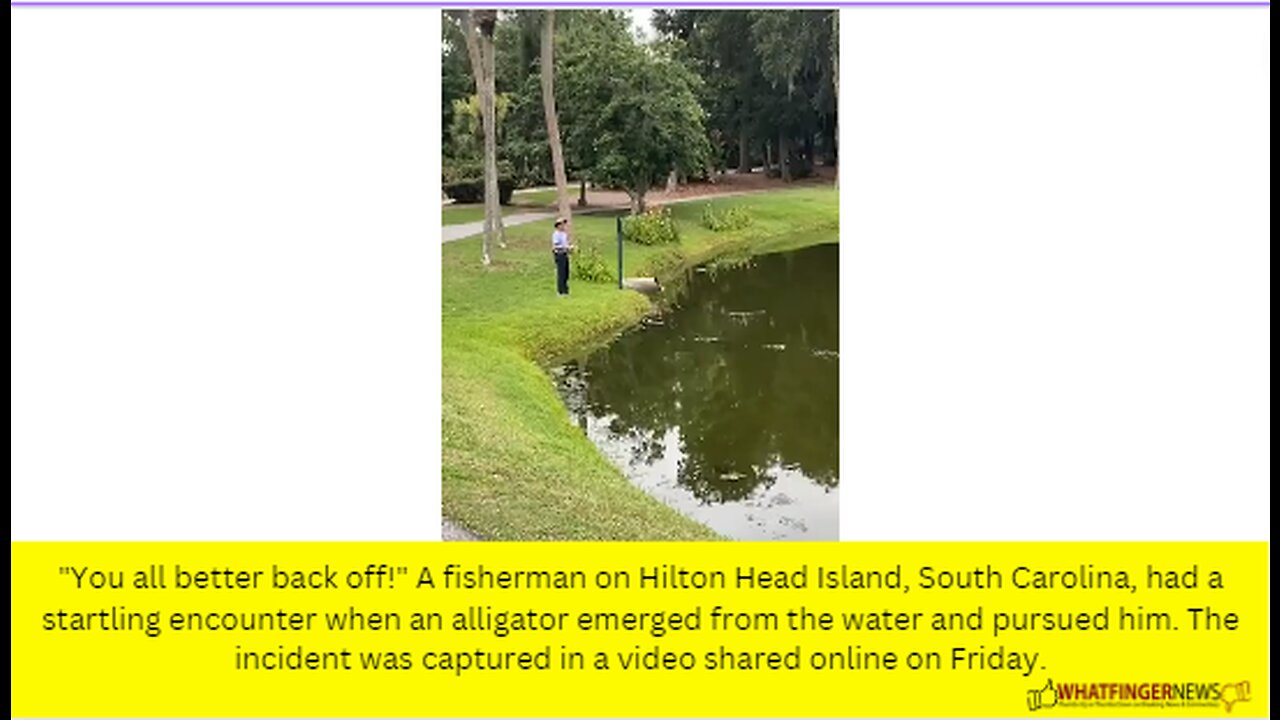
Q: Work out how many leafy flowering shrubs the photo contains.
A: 3